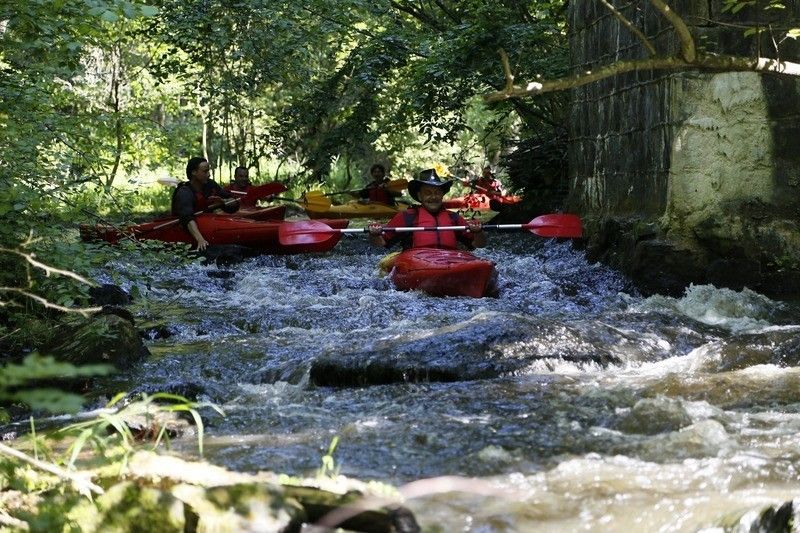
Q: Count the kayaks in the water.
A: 5